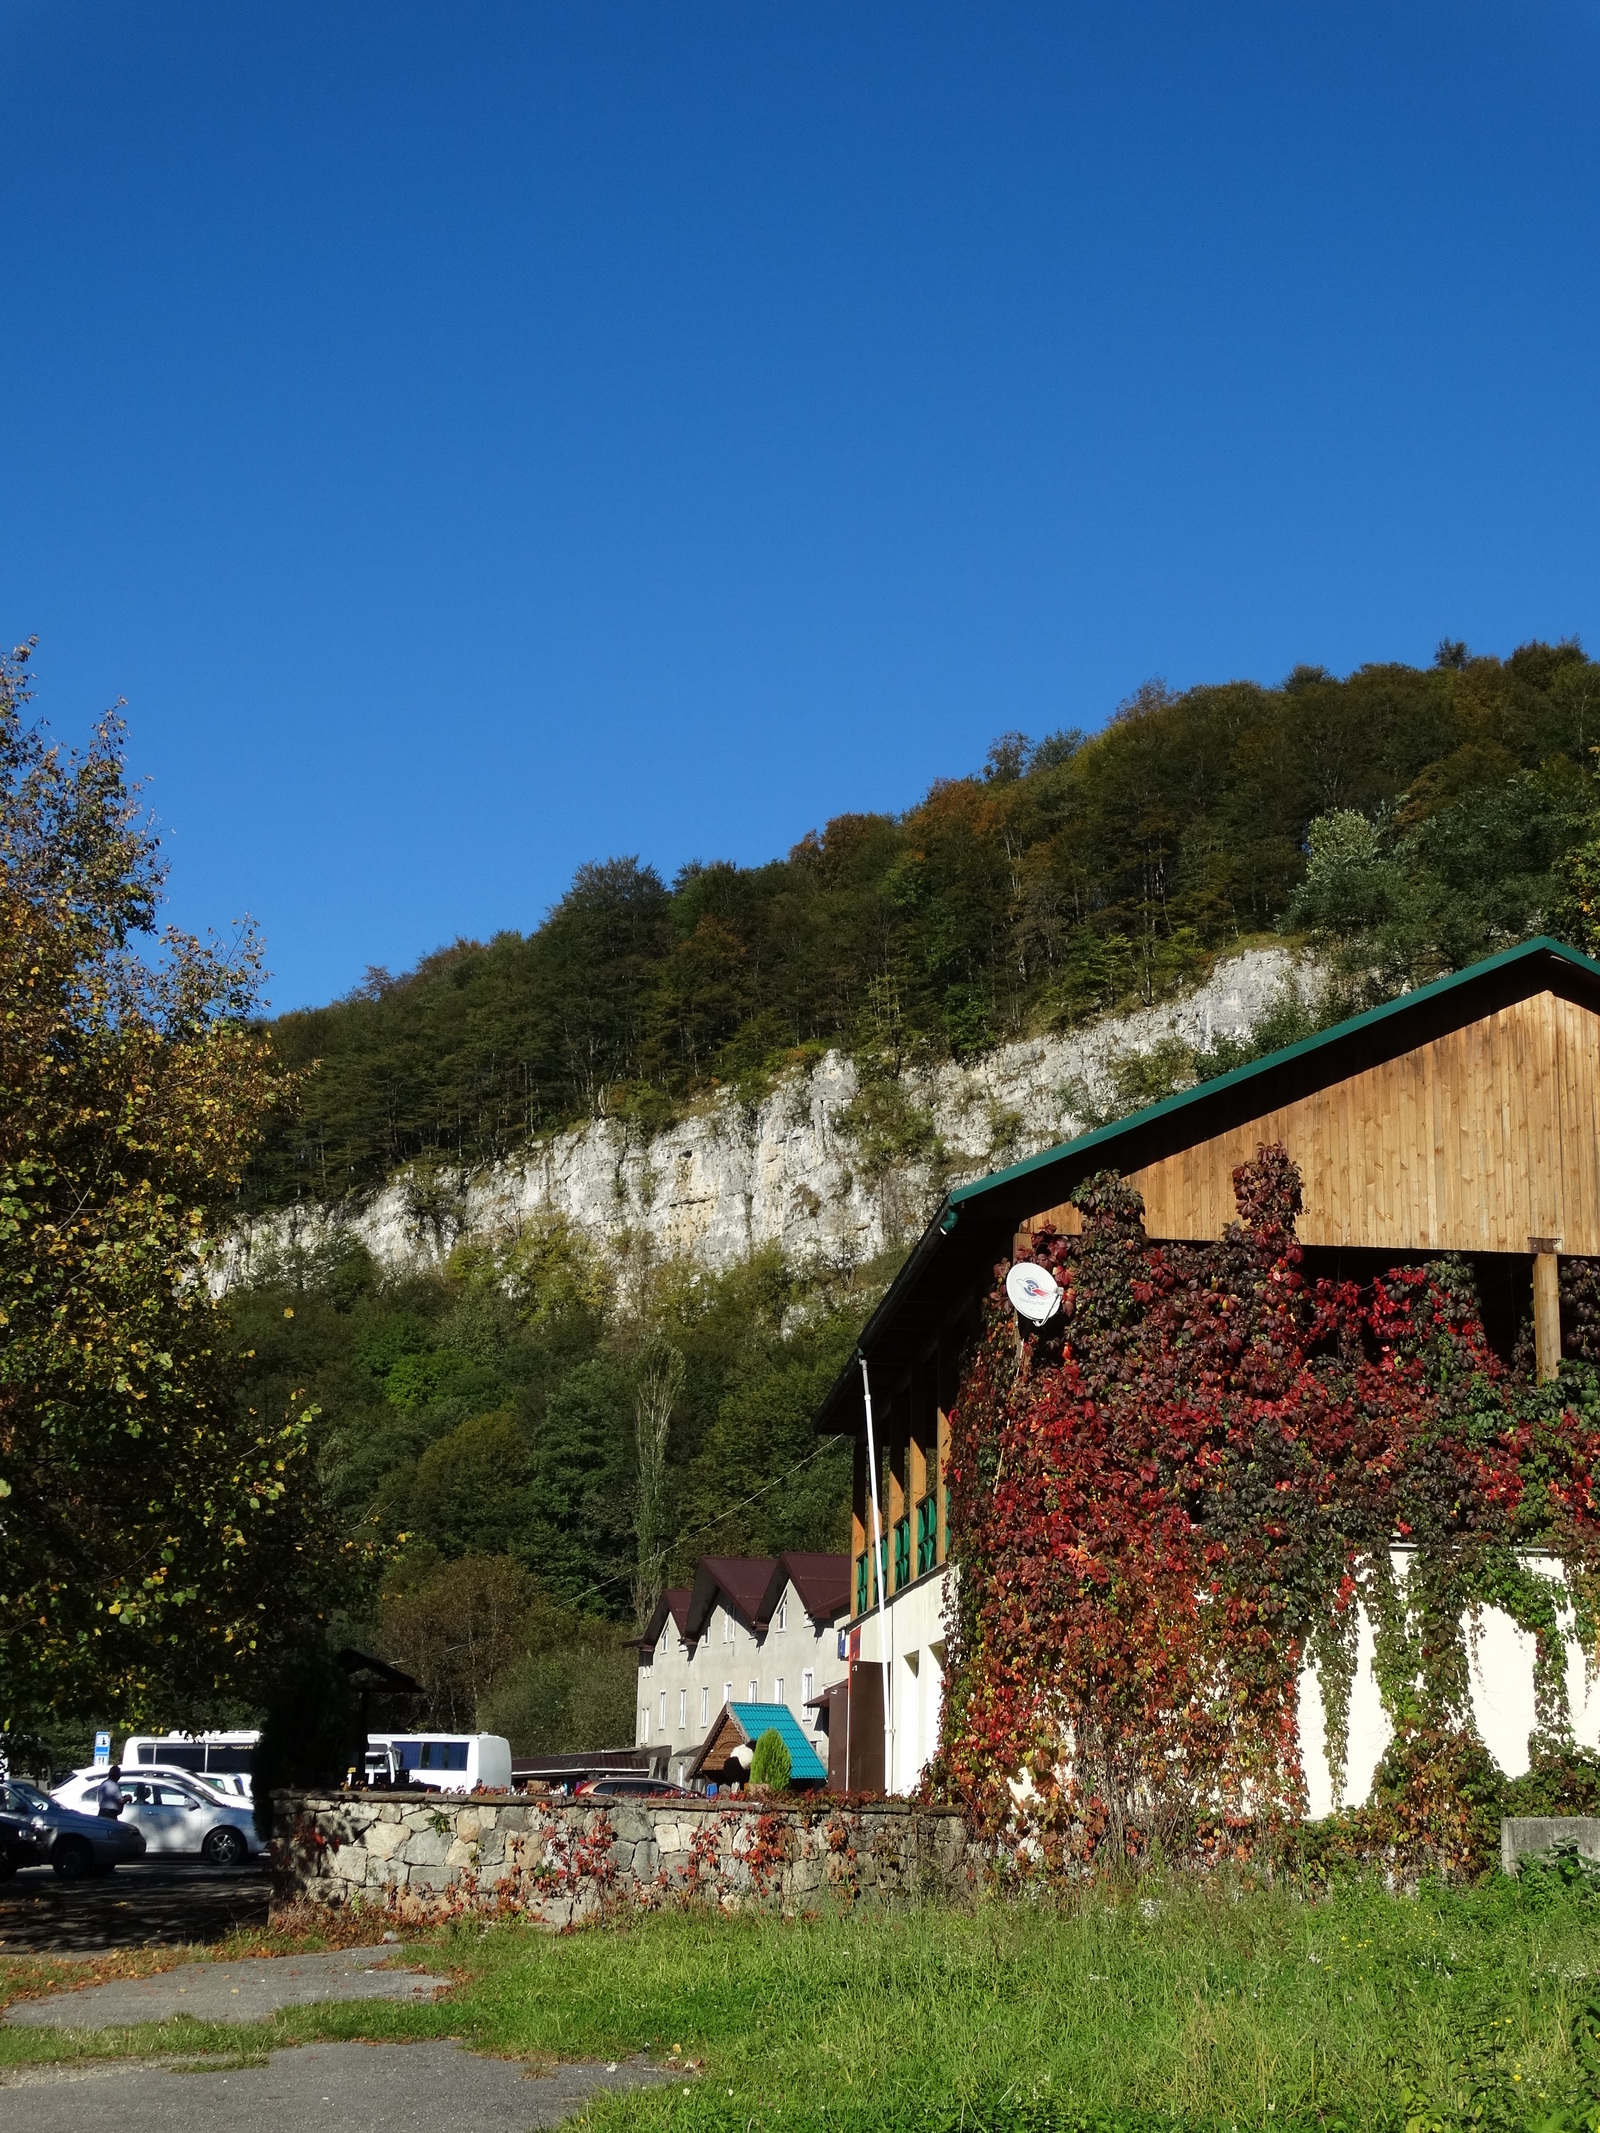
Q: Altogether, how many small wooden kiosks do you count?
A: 1